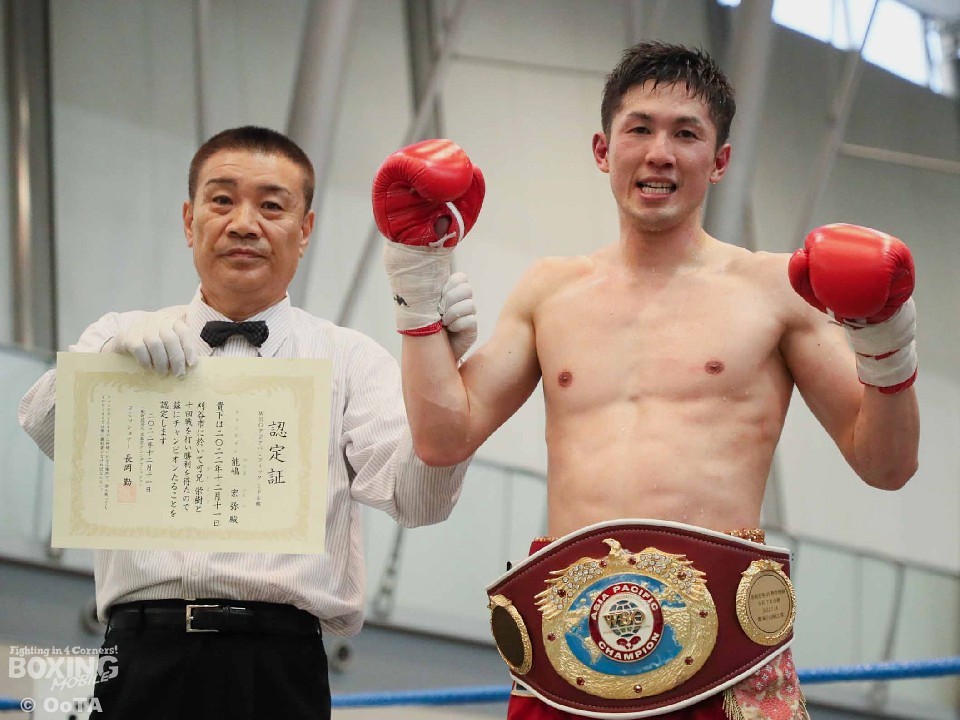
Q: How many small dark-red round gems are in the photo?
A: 9